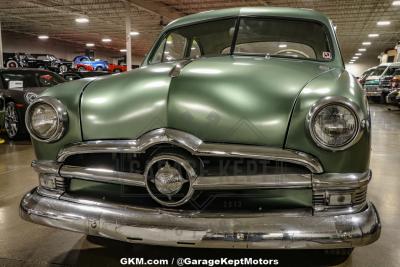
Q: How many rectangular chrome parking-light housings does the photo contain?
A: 2